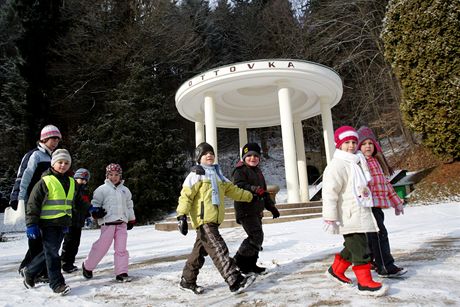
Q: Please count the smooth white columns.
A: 6